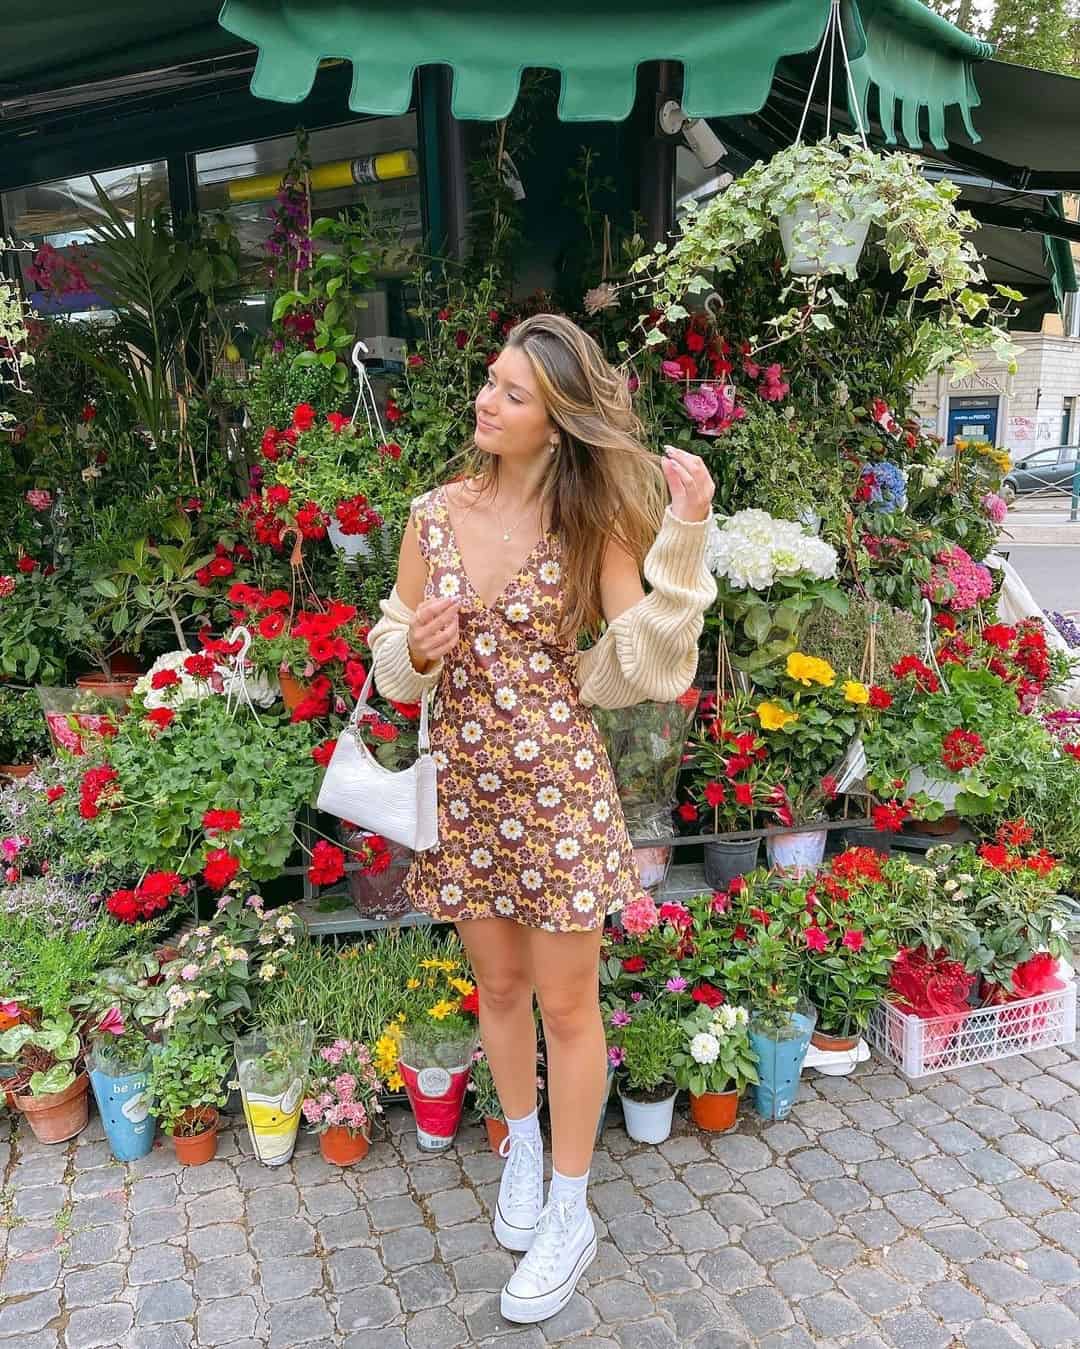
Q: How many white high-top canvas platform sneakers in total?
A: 2